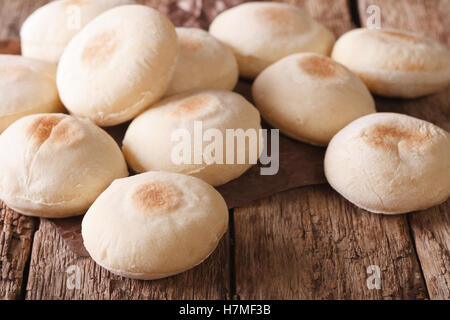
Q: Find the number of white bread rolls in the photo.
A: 11